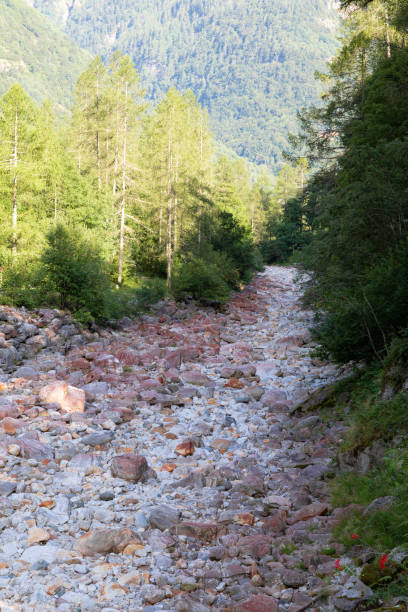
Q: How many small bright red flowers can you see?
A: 3